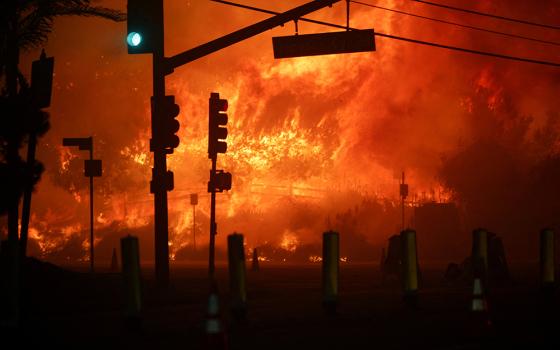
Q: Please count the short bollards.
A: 6